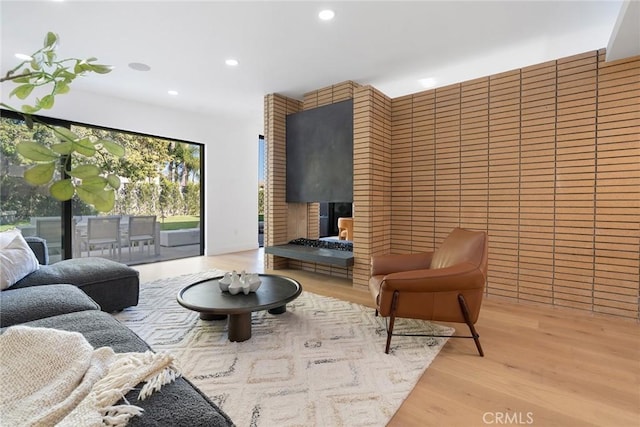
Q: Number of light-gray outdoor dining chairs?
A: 3